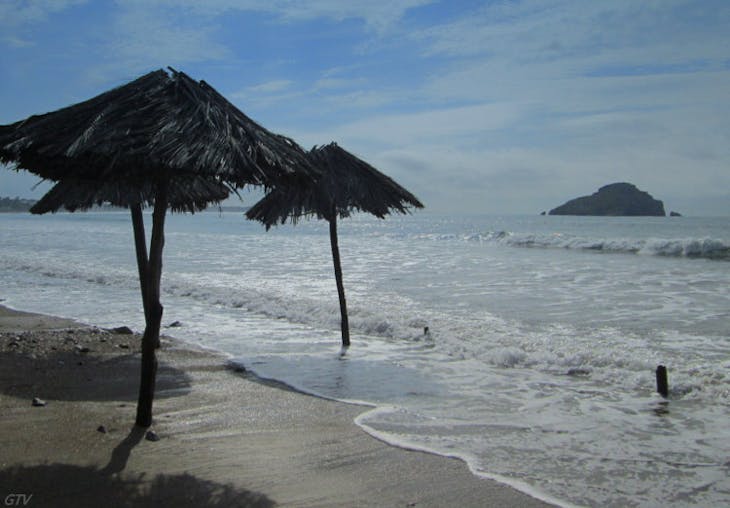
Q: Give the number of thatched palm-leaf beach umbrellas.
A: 3